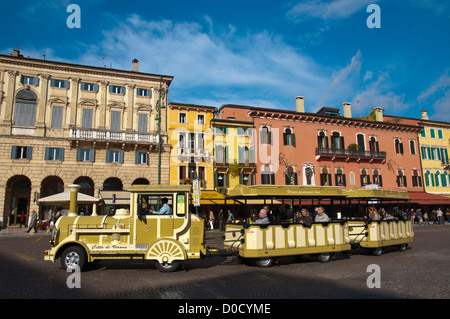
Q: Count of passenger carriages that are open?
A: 2